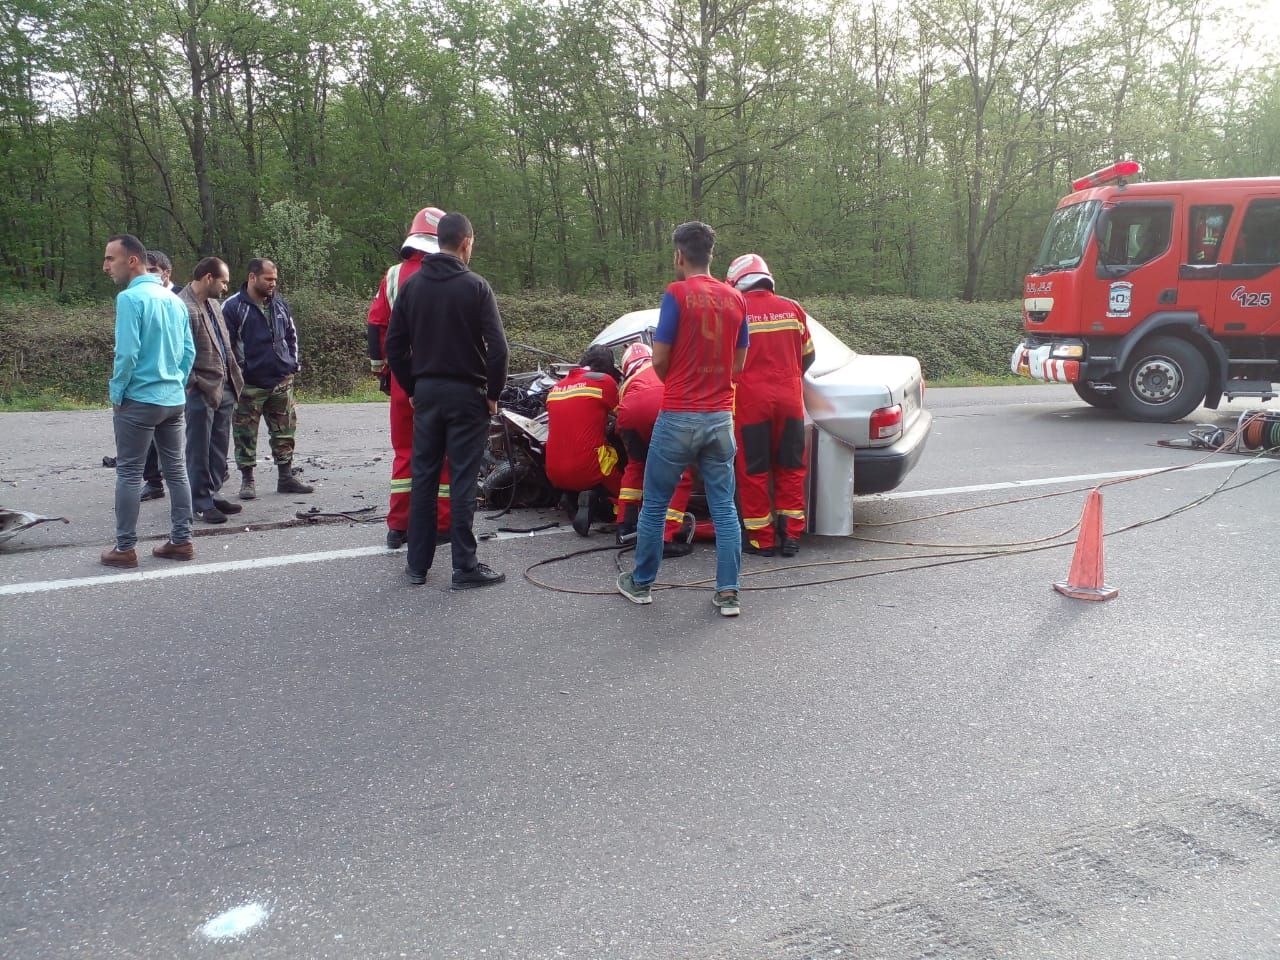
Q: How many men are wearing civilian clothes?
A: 6